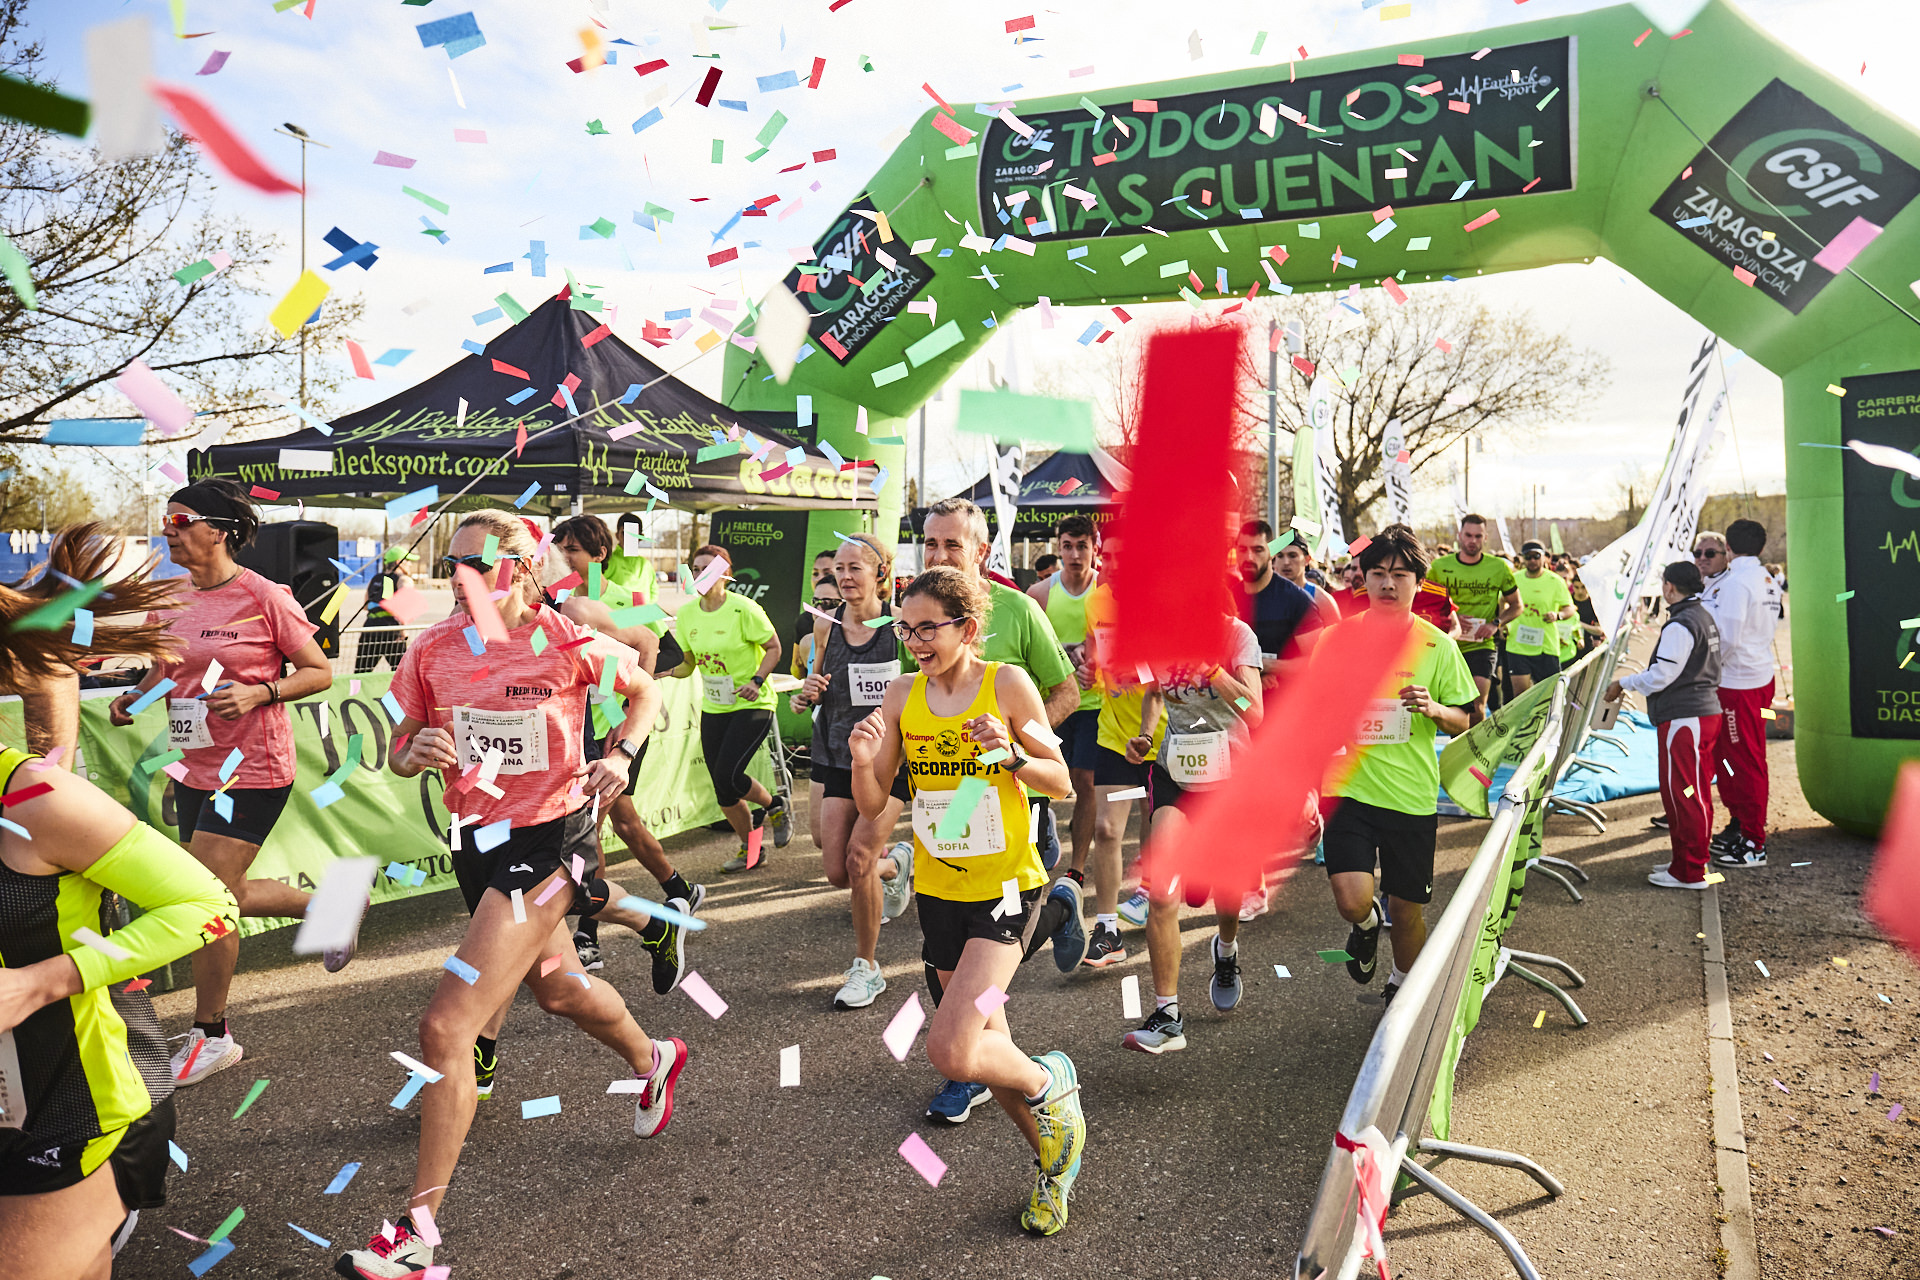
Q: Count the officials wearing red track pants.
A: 2